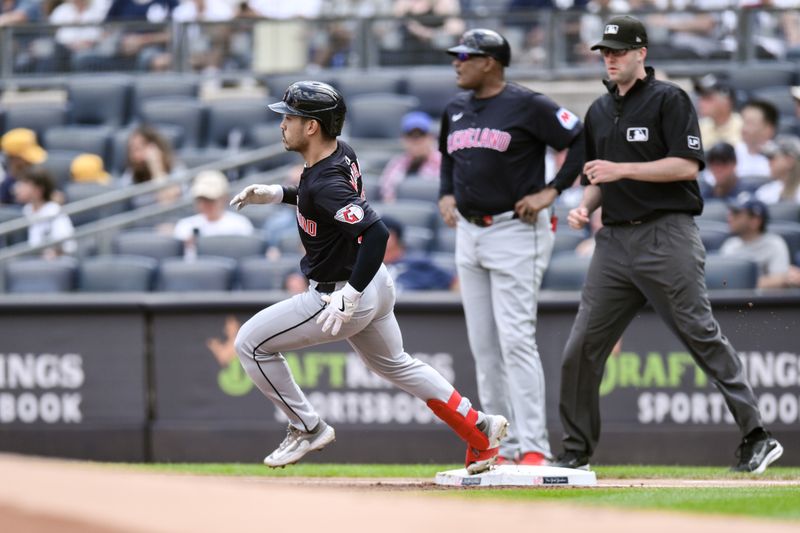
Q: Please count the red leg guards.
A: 1